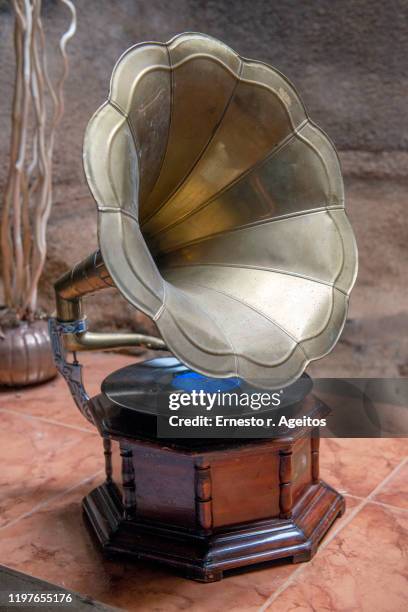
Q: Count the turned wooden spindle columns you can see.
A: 5